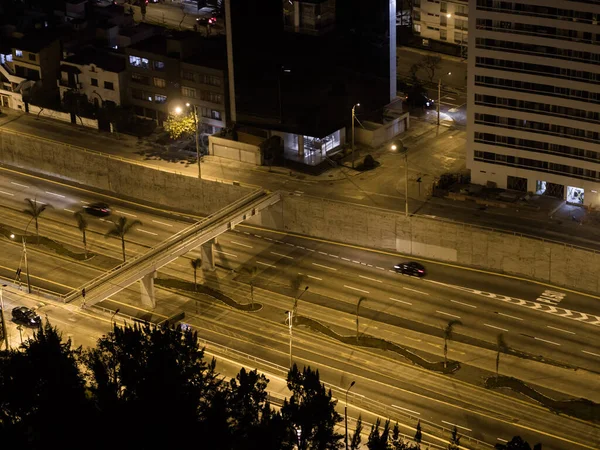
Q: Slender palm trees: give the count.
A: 9